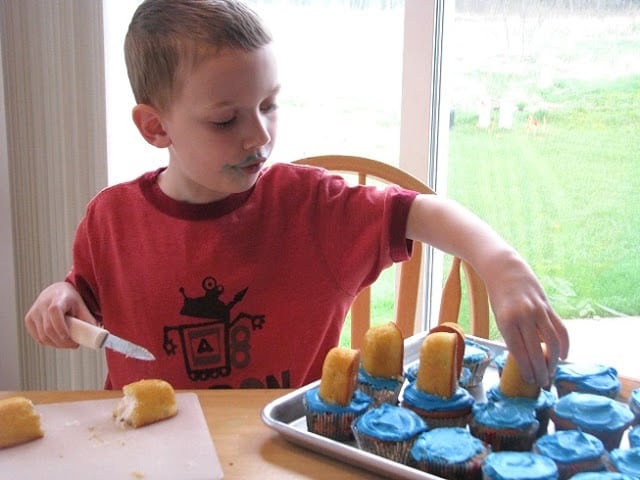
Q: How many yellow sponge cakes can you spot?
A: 7